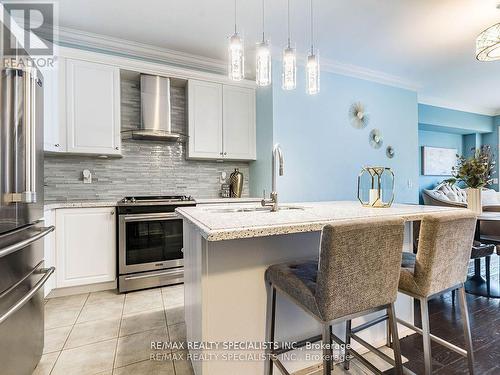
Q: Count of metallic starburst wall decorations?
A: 3